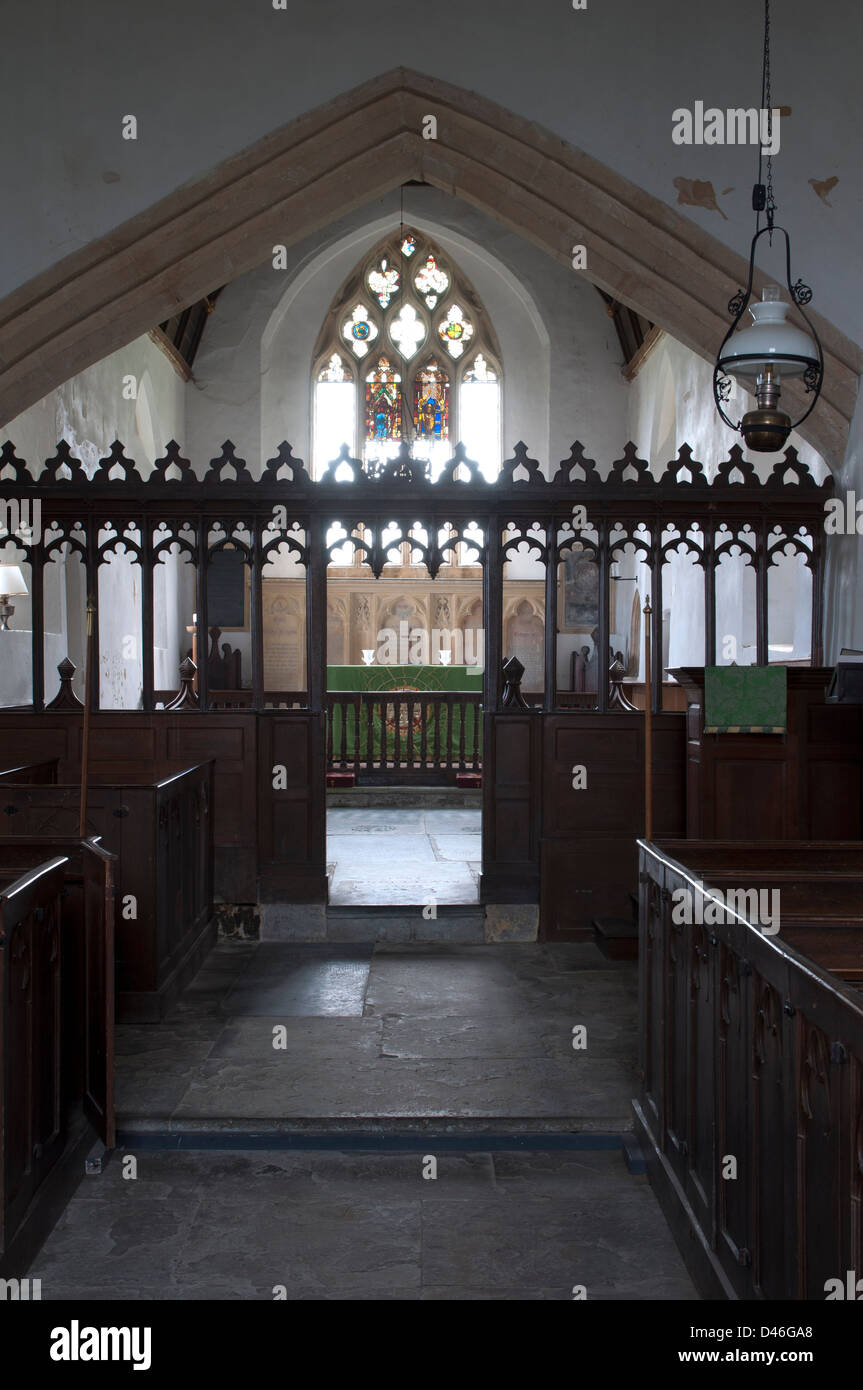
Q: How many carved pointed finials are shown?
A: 15